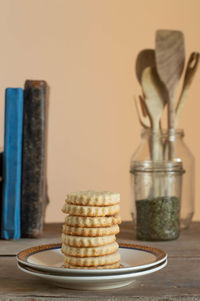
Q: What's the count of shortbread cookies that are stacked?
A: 8